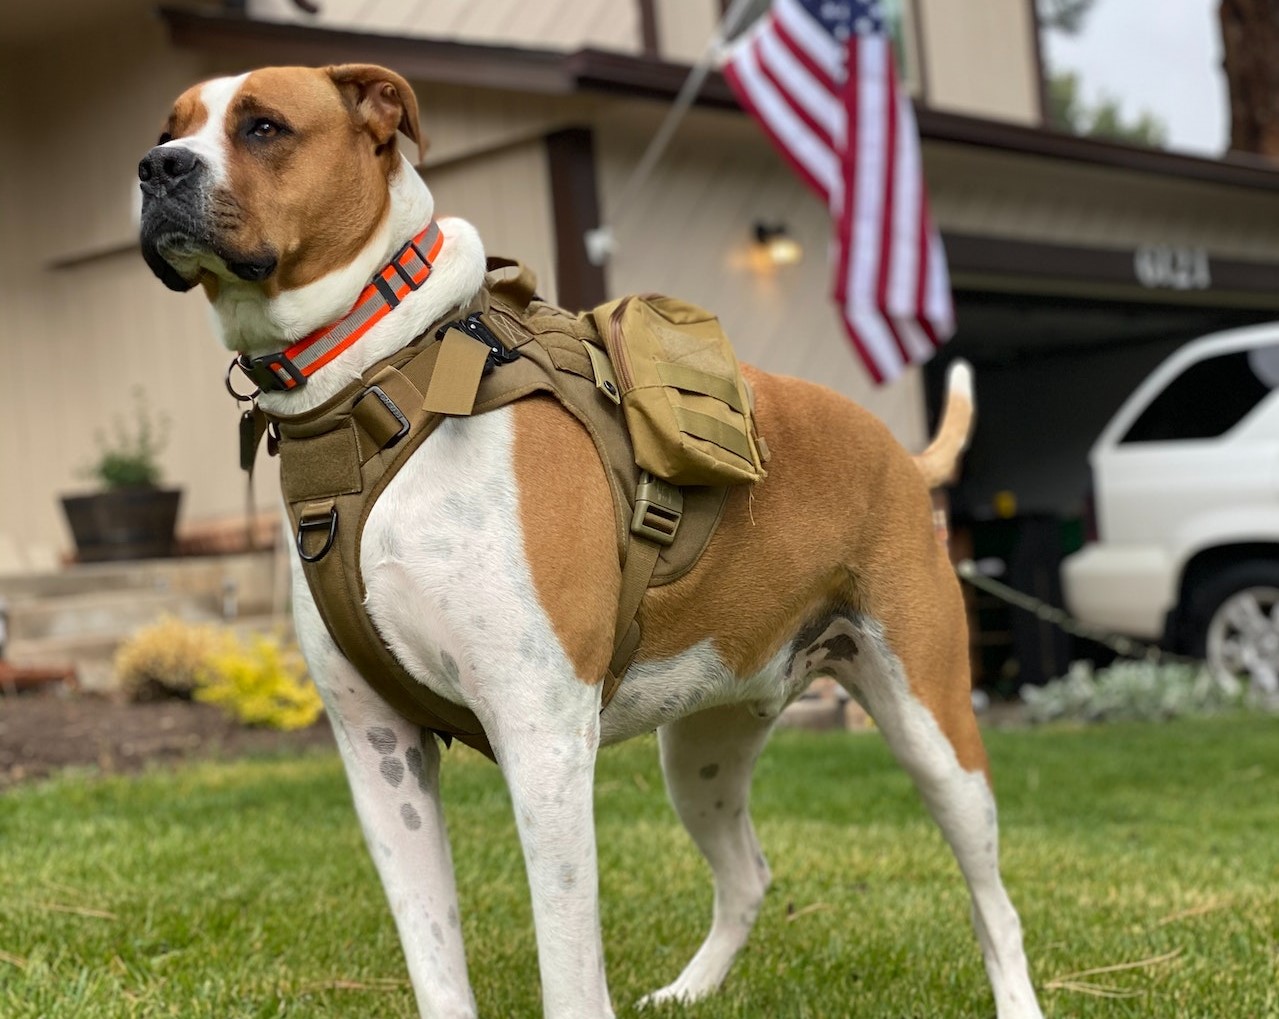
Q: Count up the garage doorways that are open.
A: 1